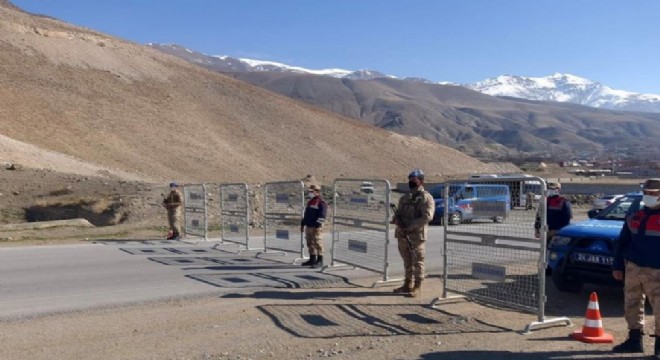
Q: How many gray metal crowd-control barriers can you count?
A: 5